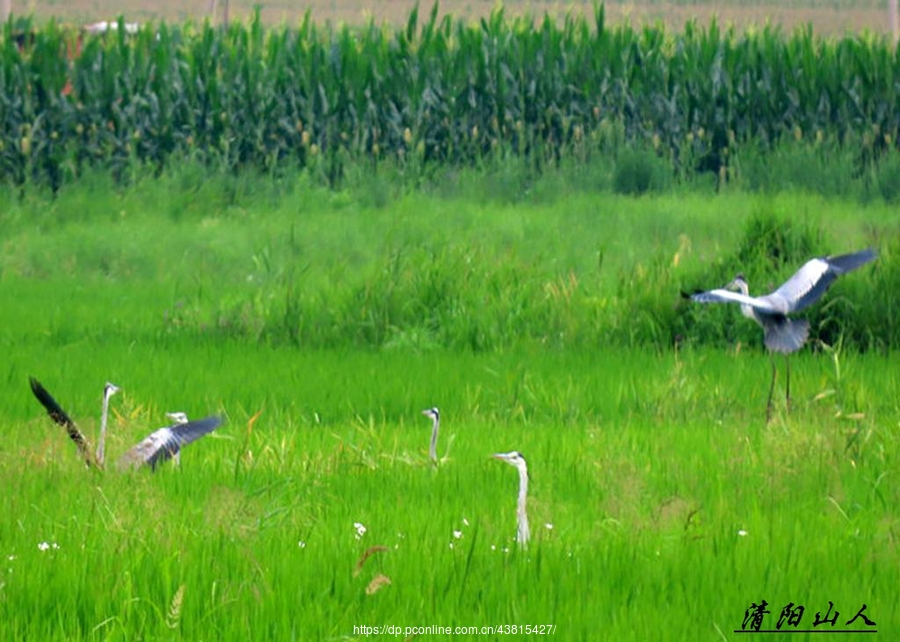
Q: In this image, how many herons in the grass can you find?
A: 5